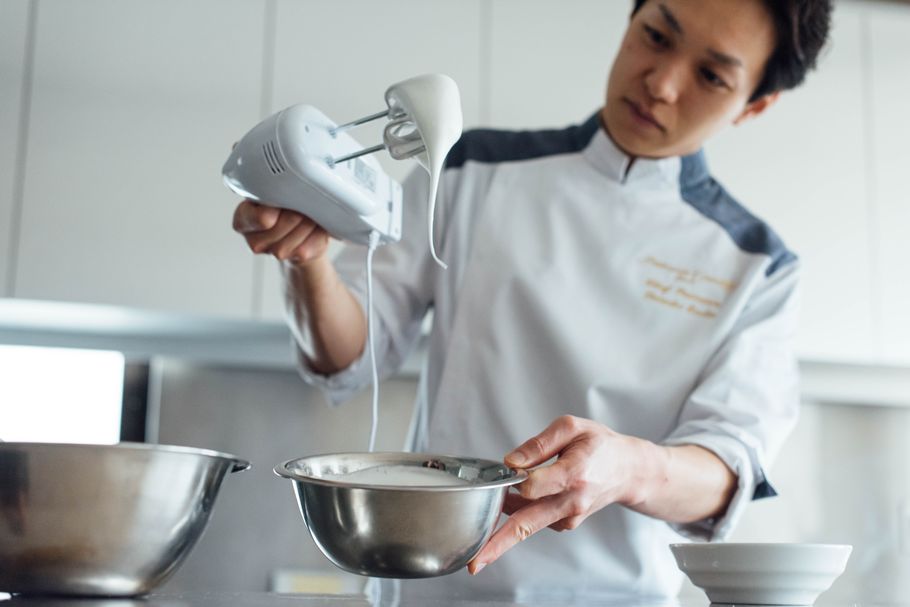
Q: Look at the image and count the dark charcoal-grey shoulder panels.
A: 2